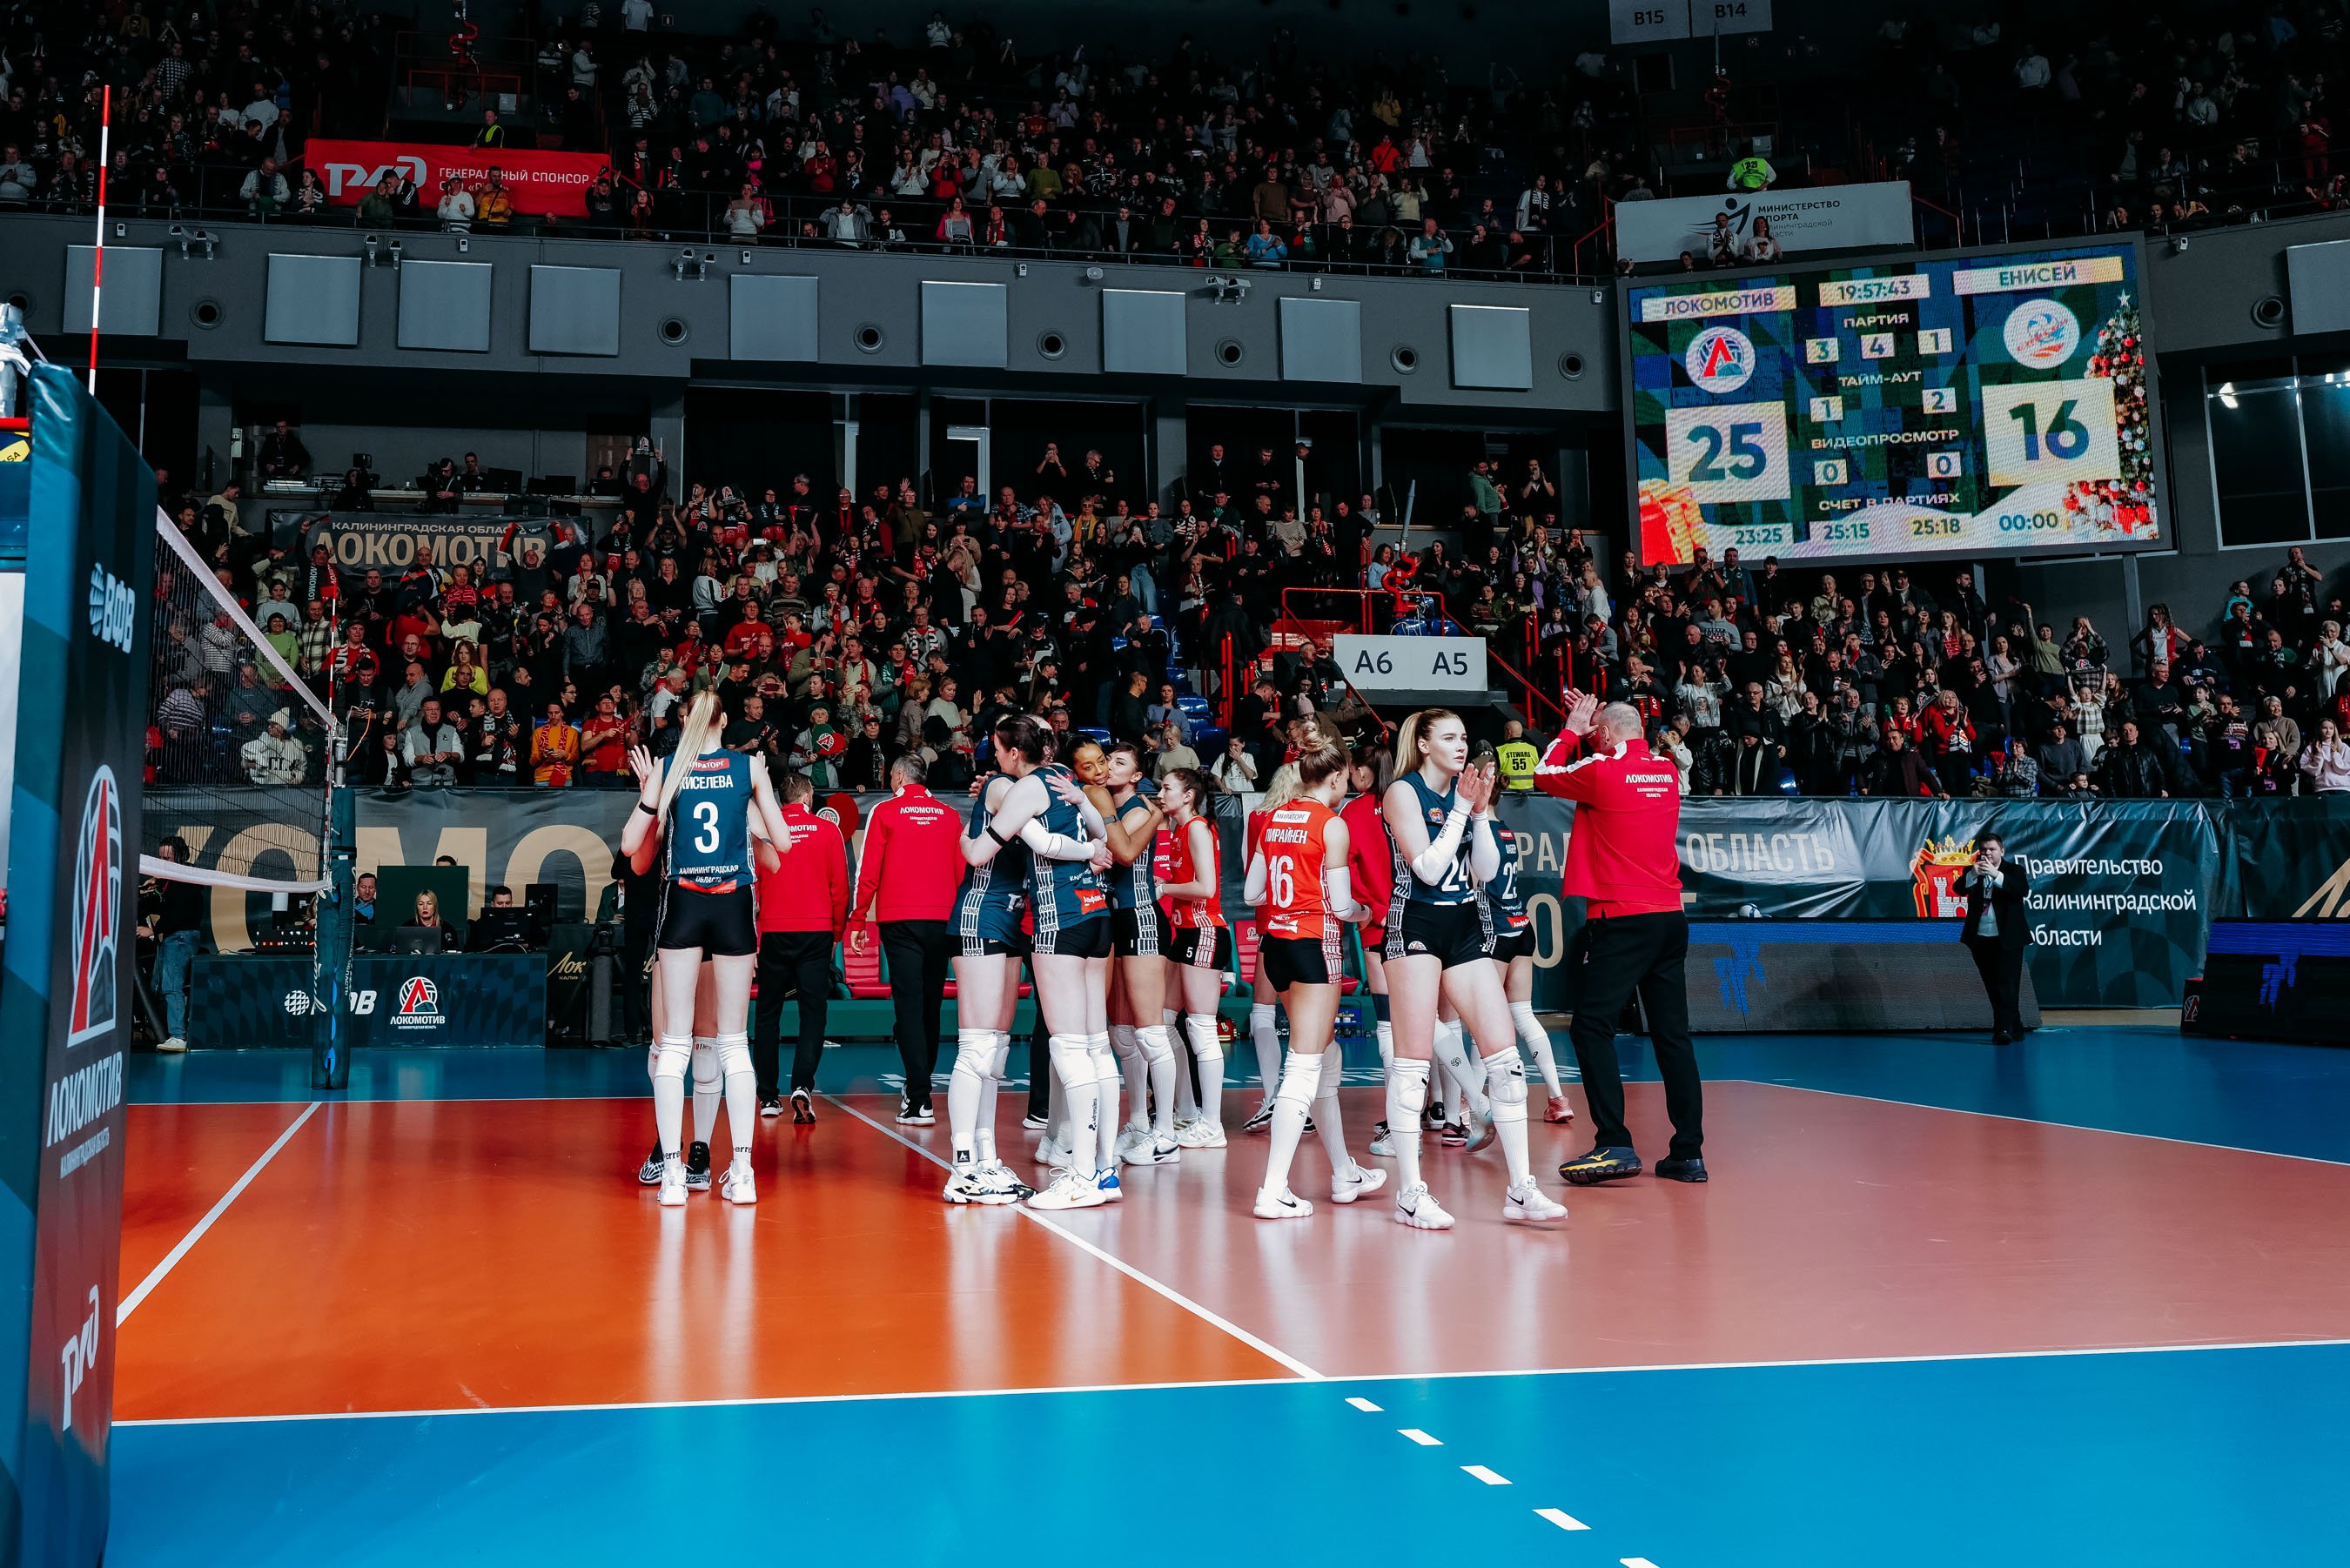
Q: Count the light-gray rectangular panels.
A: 10